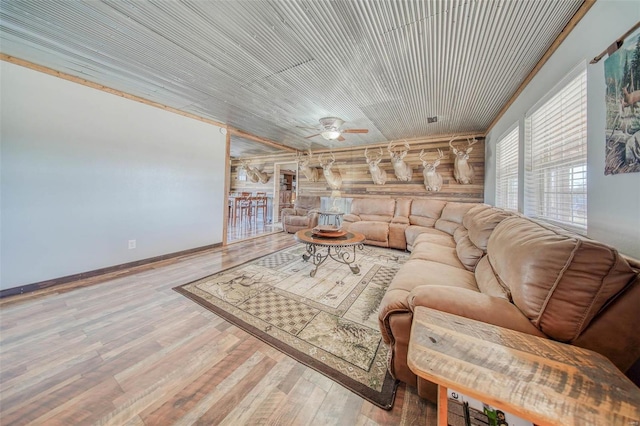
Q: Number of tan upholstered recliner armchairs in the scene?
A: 1